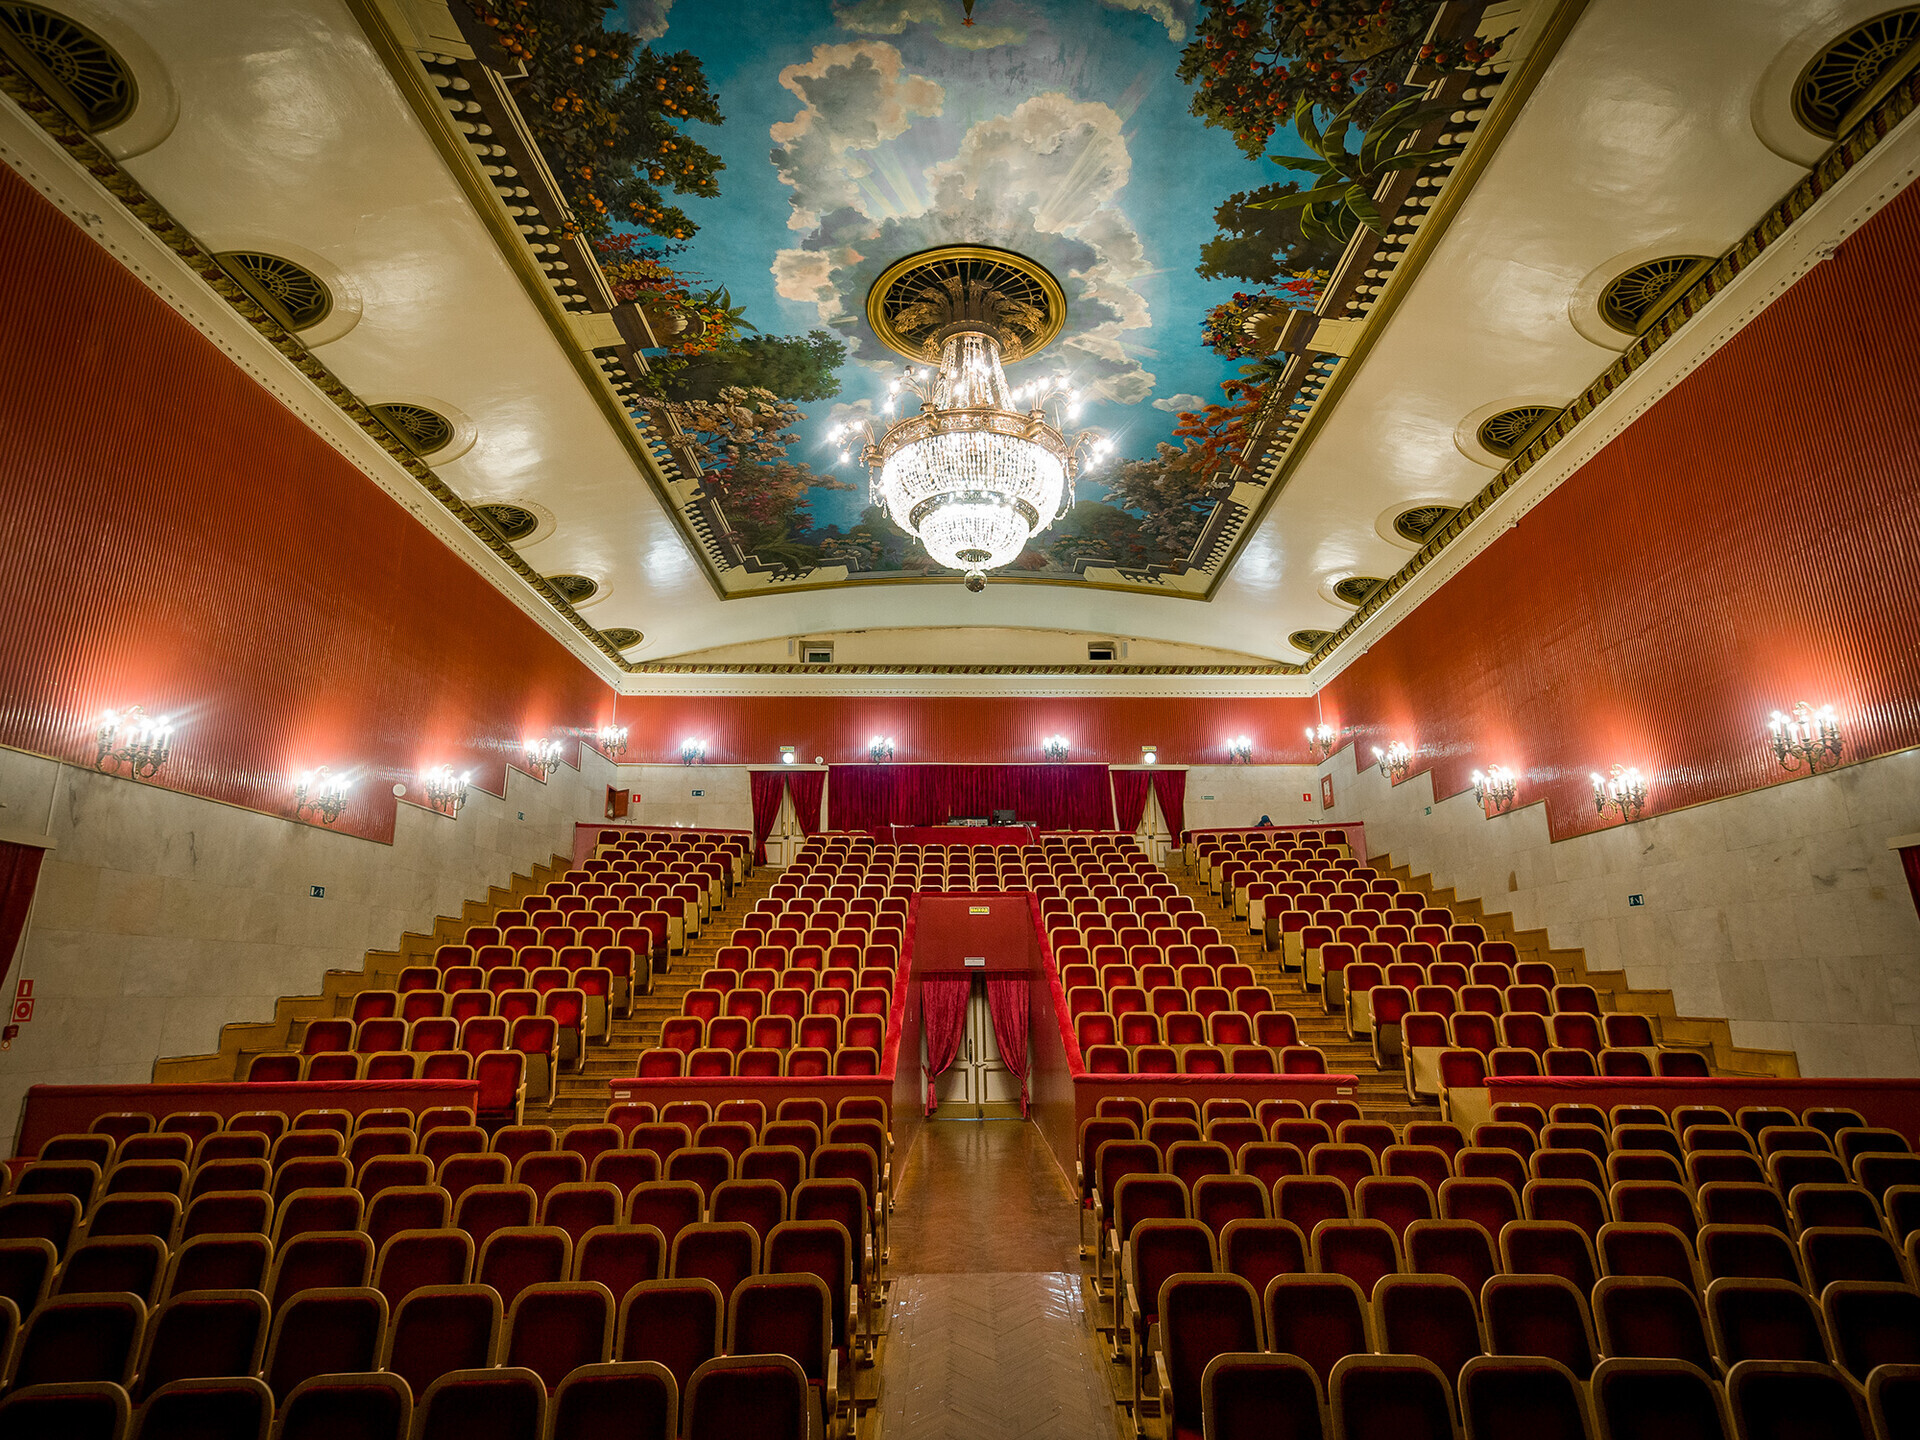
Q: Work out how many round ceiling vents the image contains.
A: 12